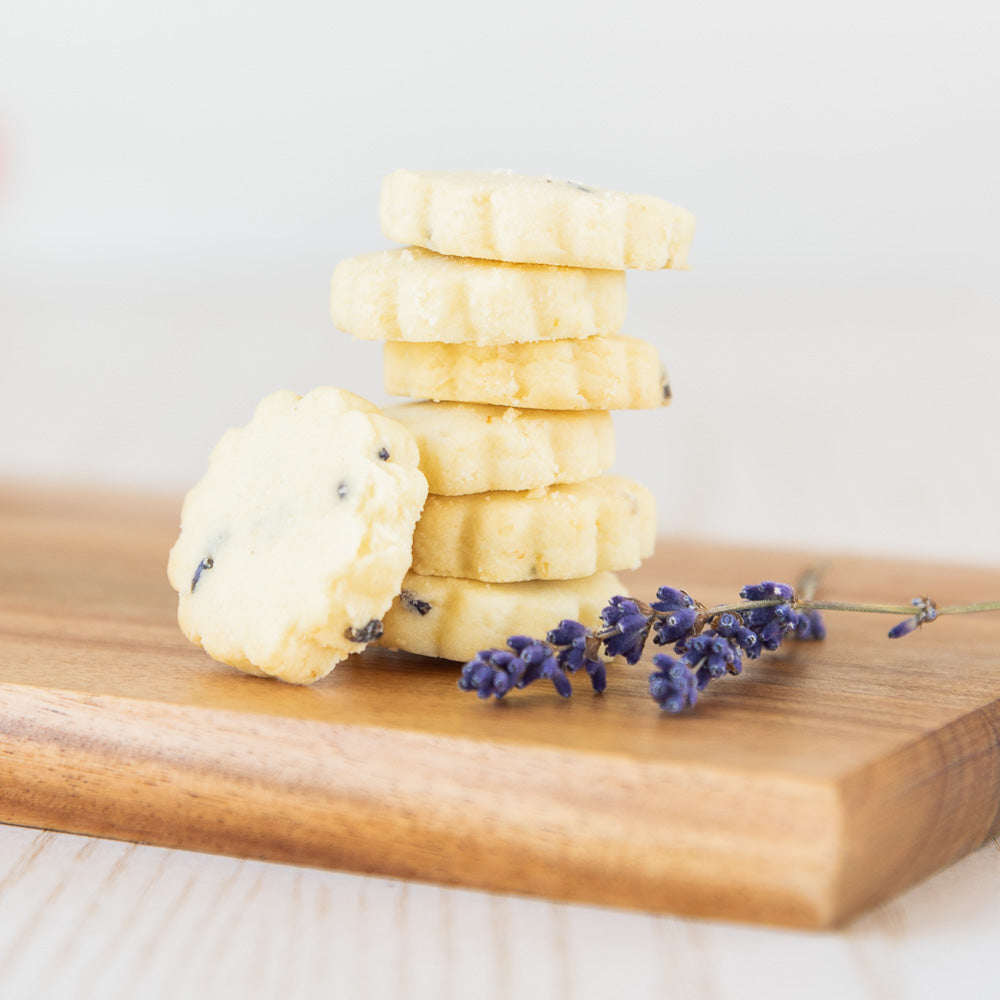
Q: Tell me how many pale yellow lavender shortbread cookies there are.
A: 7